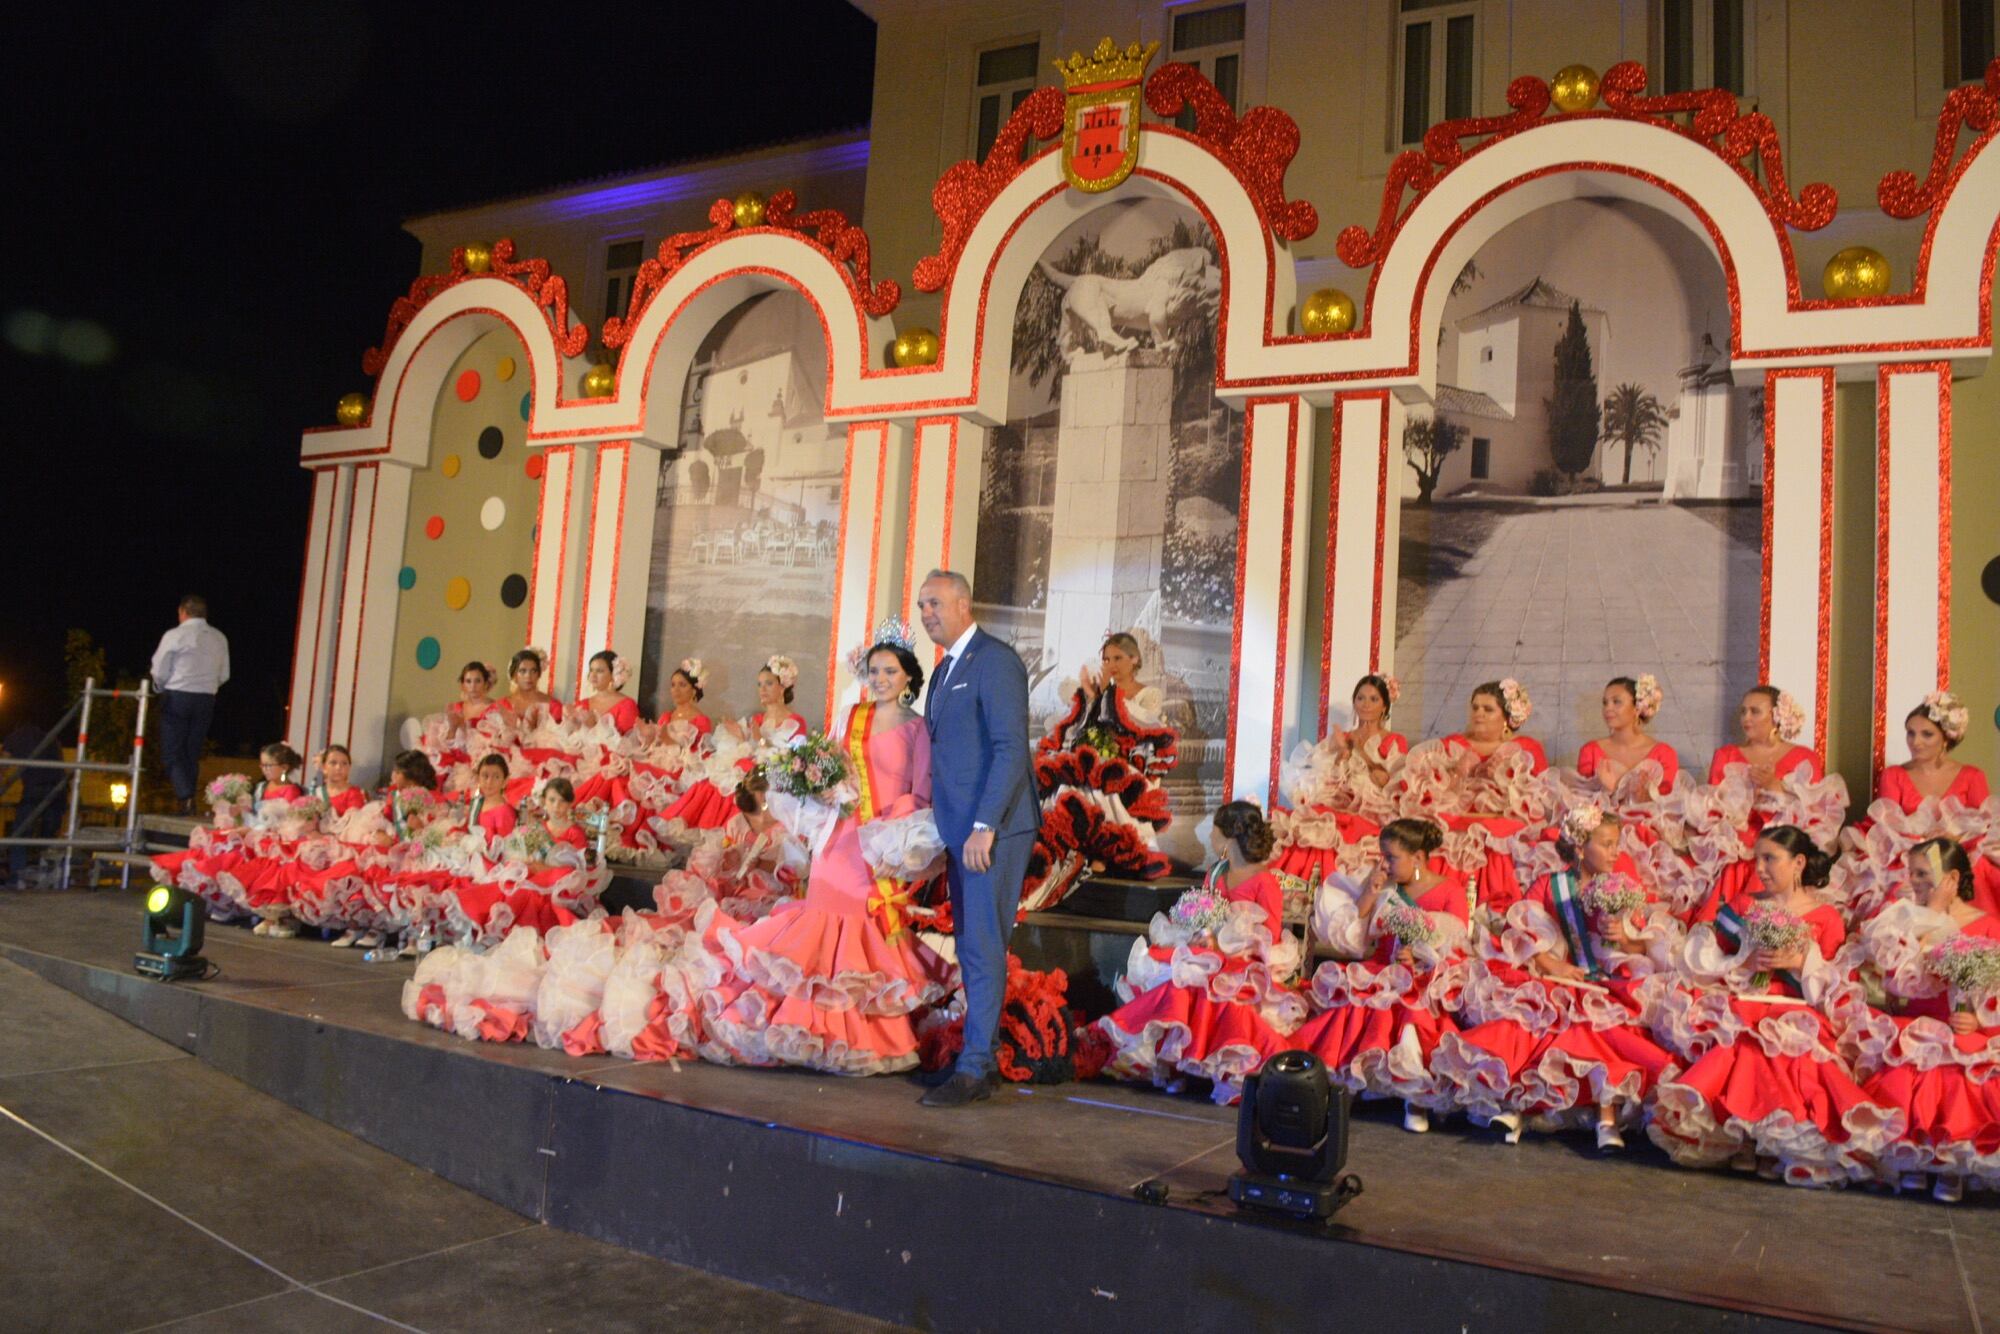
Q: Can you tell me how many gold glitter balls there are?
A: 8